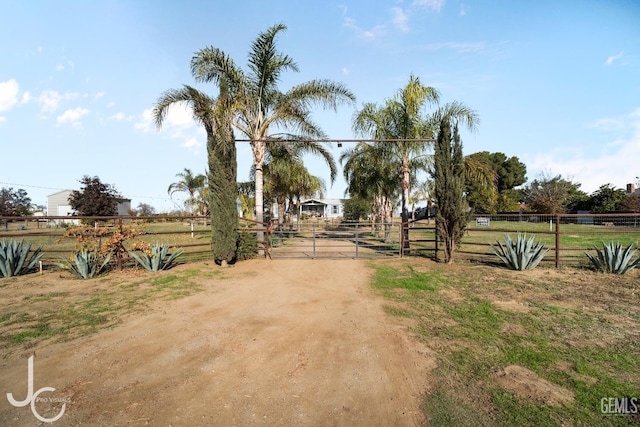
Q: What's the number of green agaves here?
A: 5